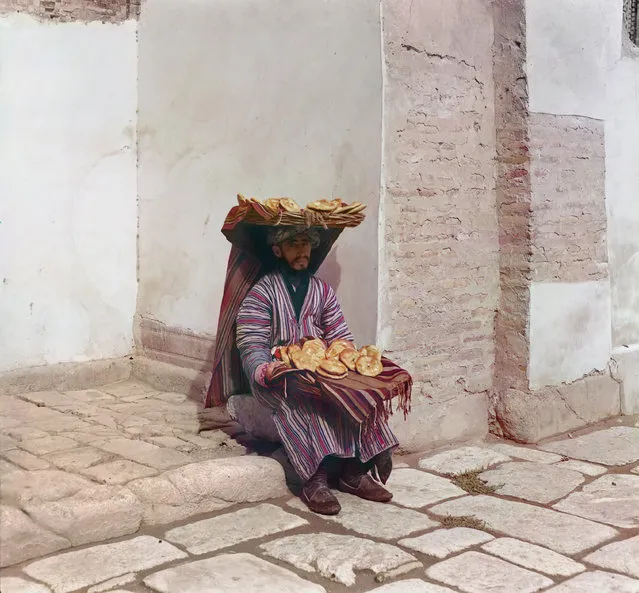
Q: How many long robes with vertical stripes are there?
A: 1